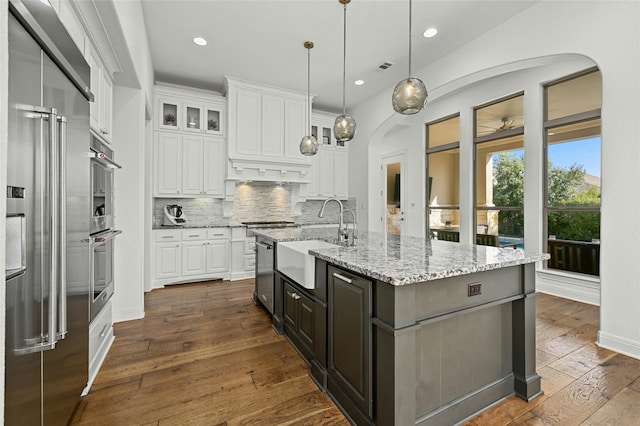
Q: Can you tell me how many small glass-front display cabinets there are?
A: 6